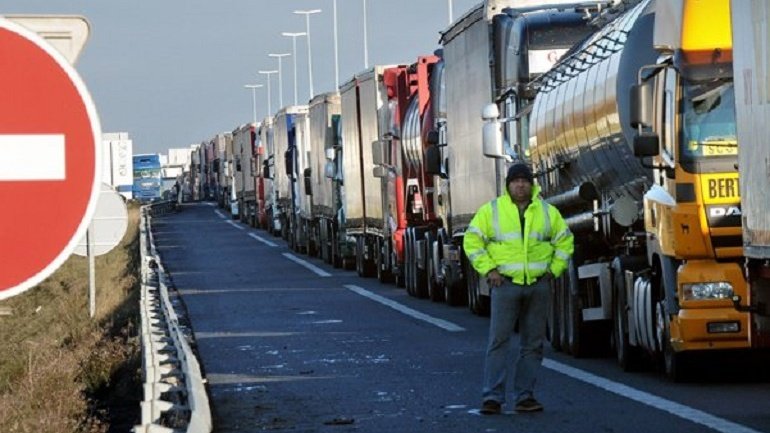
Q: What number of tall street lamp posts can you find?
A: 8